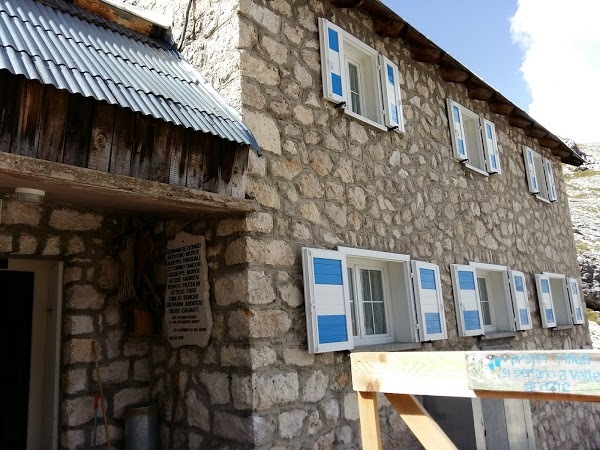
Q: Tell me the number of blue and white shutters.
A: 12